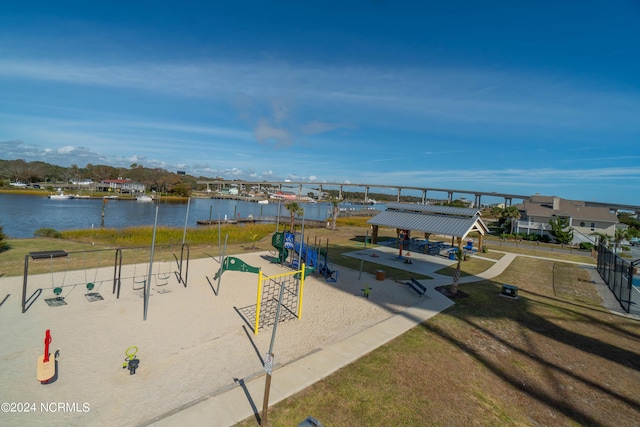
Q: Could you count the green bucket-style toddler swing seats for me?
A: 2